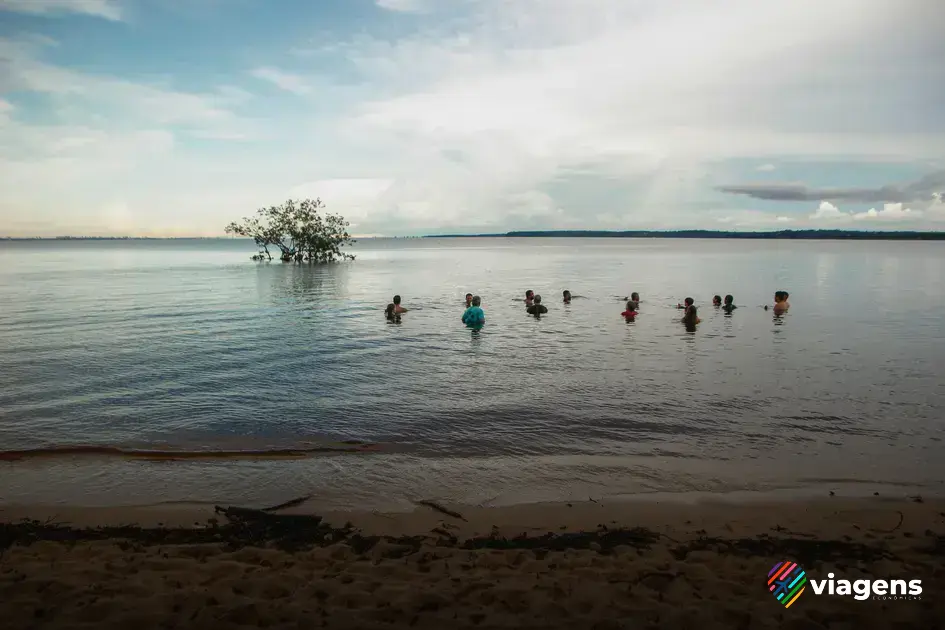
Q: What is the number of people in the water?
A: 15